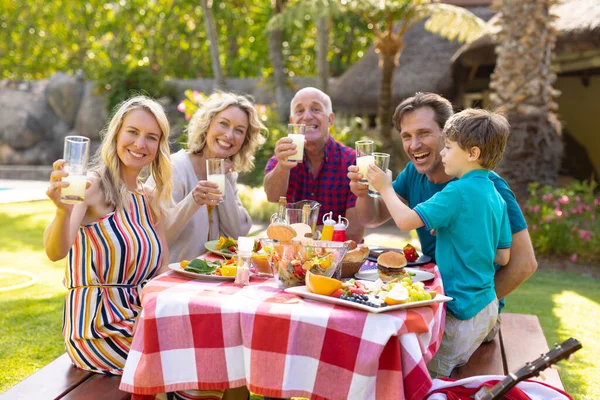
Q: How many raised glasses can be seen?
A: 5